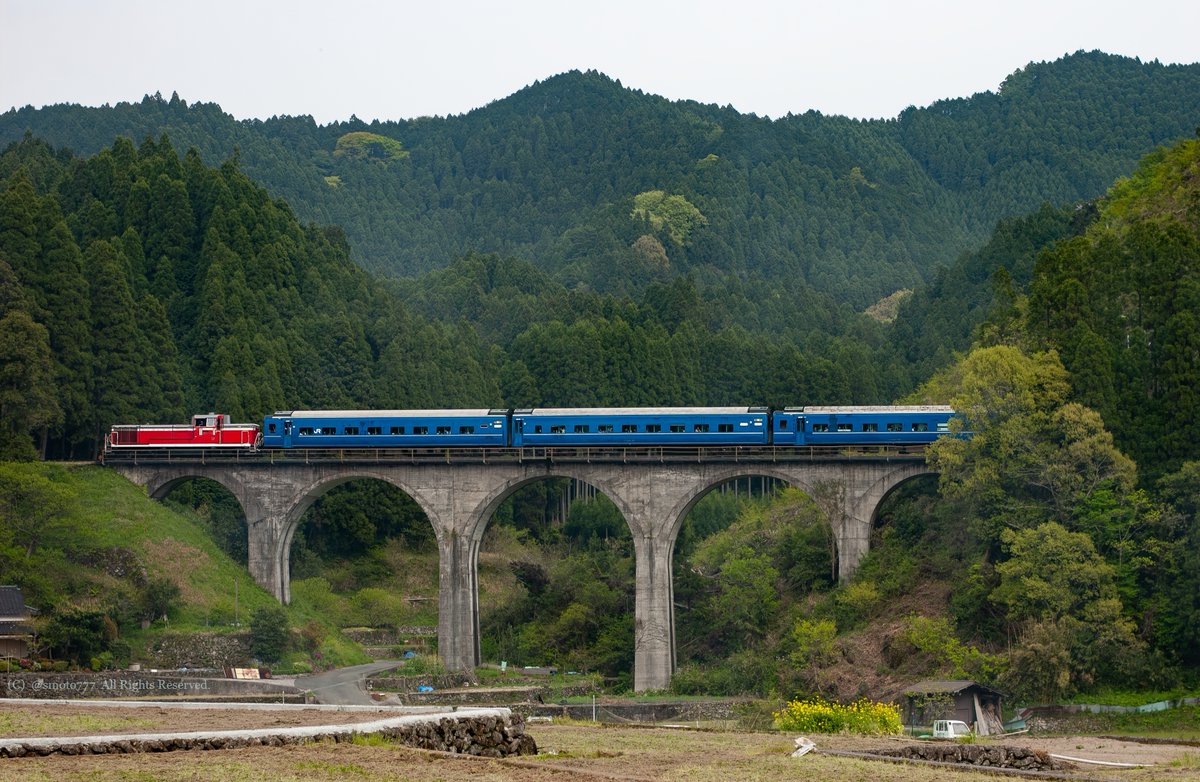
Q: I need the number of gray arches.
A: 5